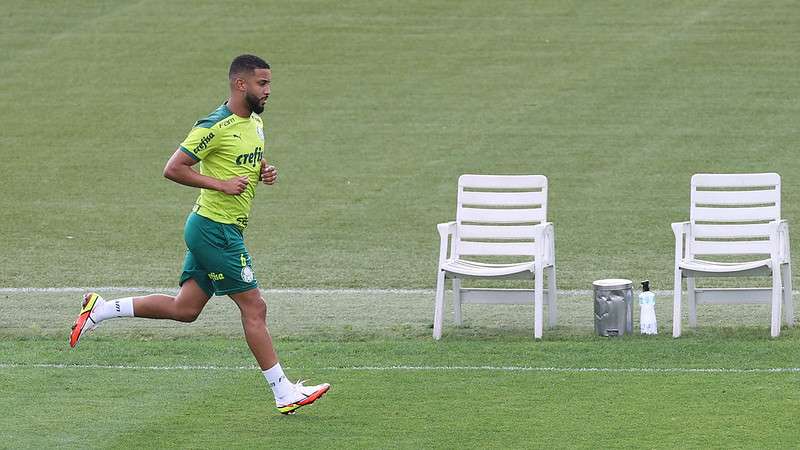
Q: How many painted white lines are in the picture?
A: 2